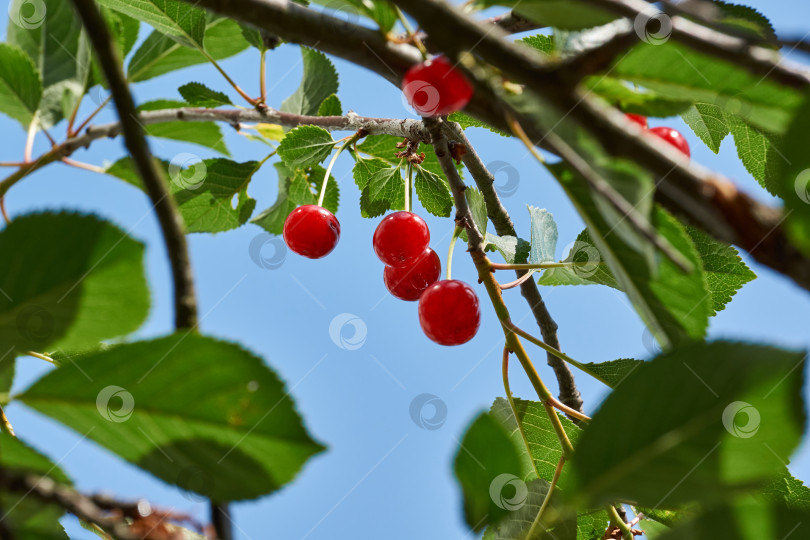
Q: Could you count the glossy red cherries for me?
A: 7